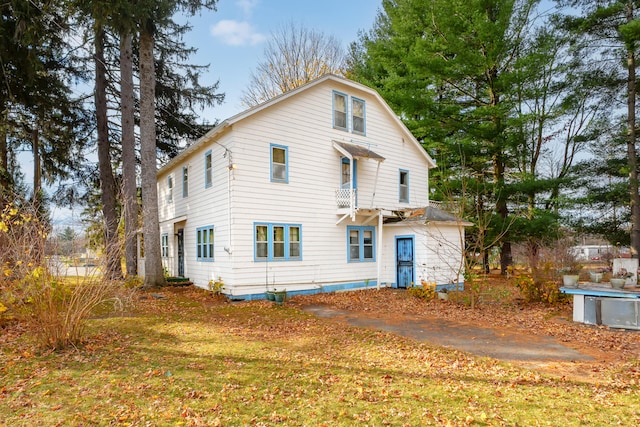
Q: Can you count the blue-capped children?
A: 0